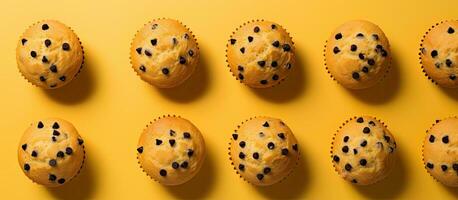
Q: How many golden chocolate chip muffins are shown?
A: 10